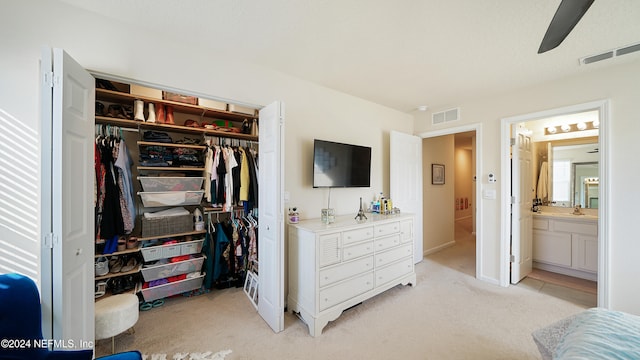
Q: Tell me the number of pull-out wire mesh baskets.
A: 5